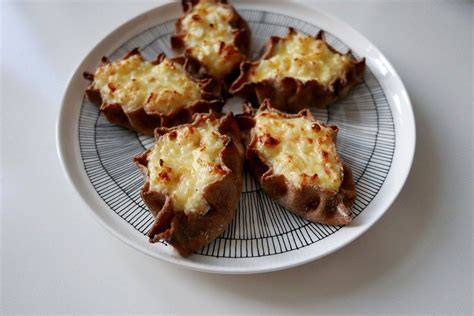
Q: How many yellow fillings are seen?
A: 5